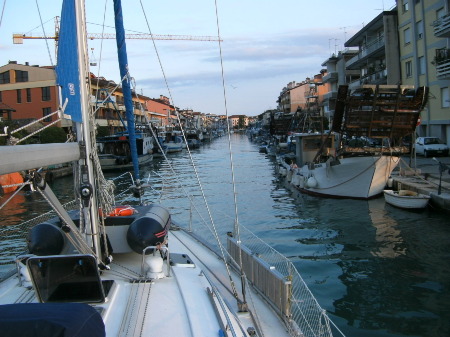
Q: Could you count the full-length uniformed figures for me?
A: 0